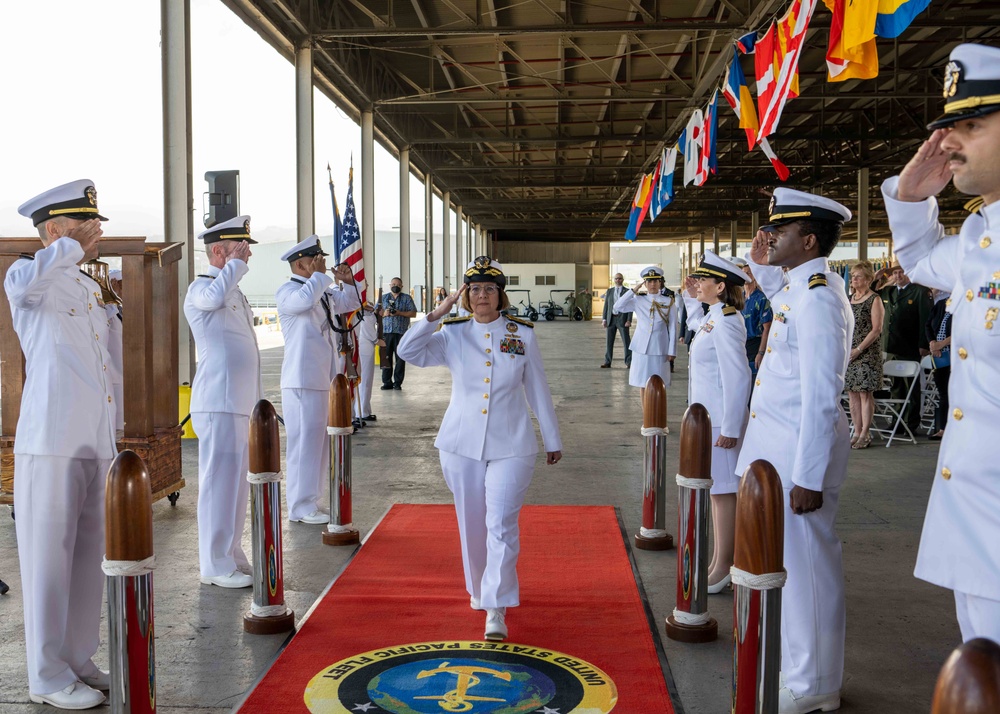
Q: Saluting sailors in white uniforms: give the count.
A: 8